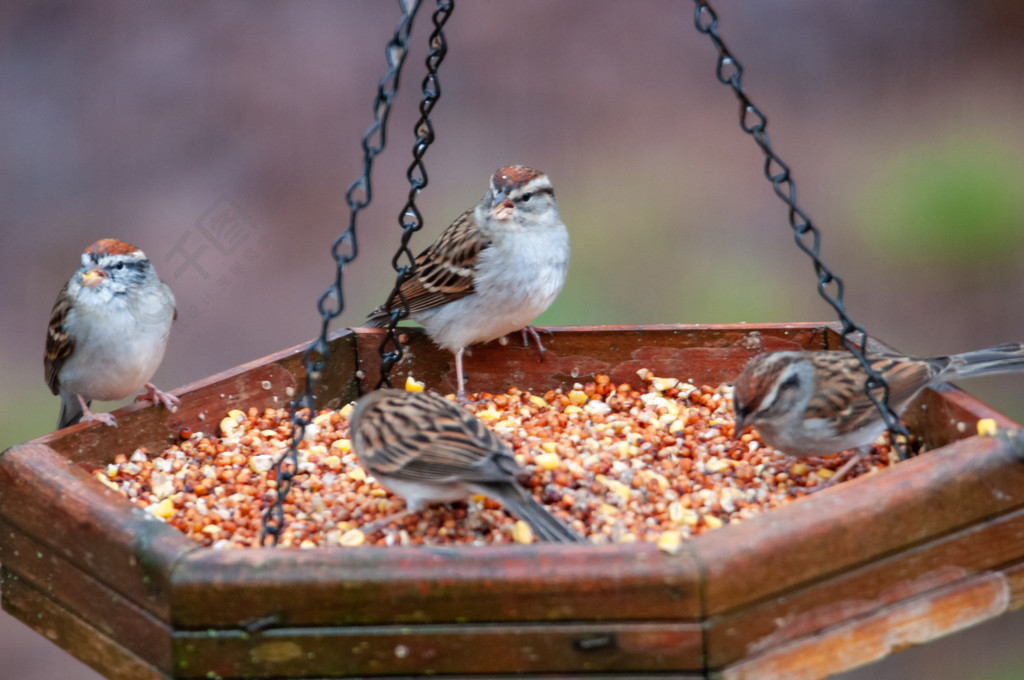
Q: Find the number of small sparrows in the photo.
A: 4